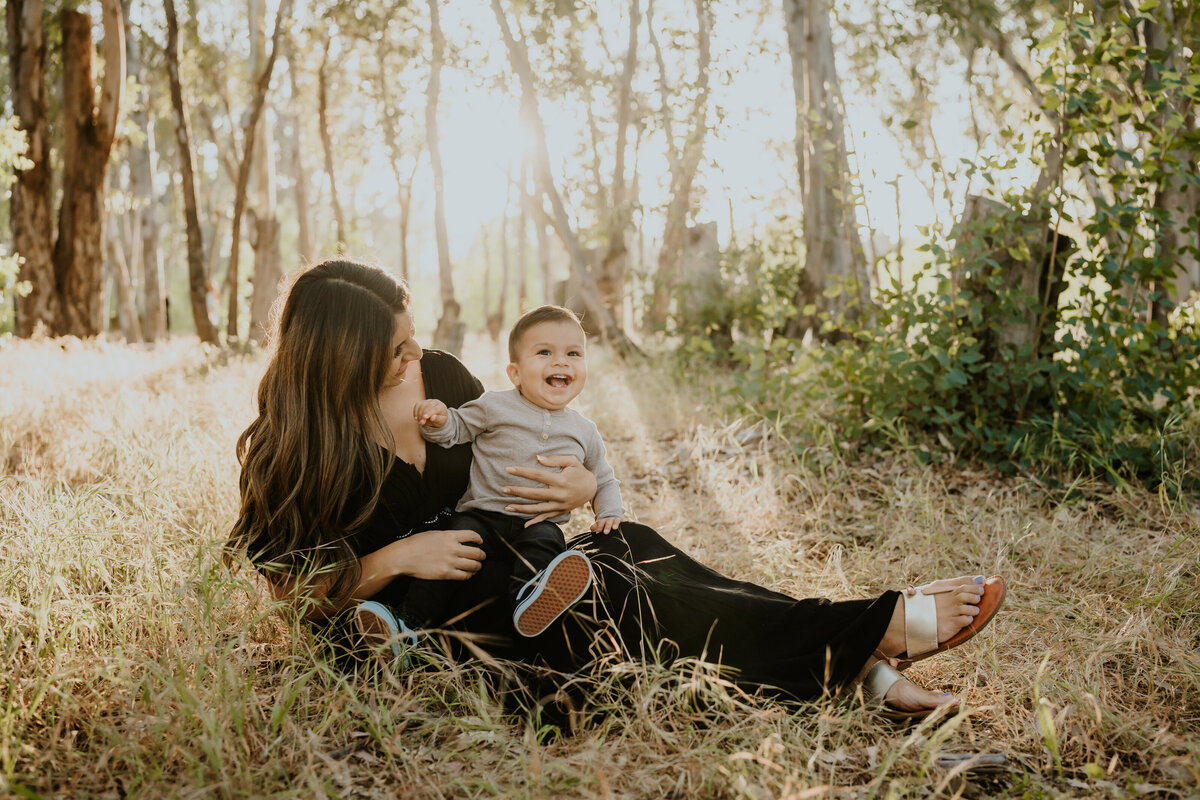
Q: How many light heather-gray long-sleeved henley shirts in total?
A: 1